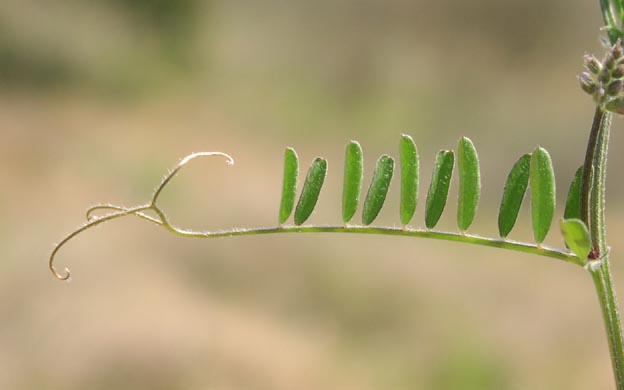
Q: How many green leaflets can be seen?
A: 11